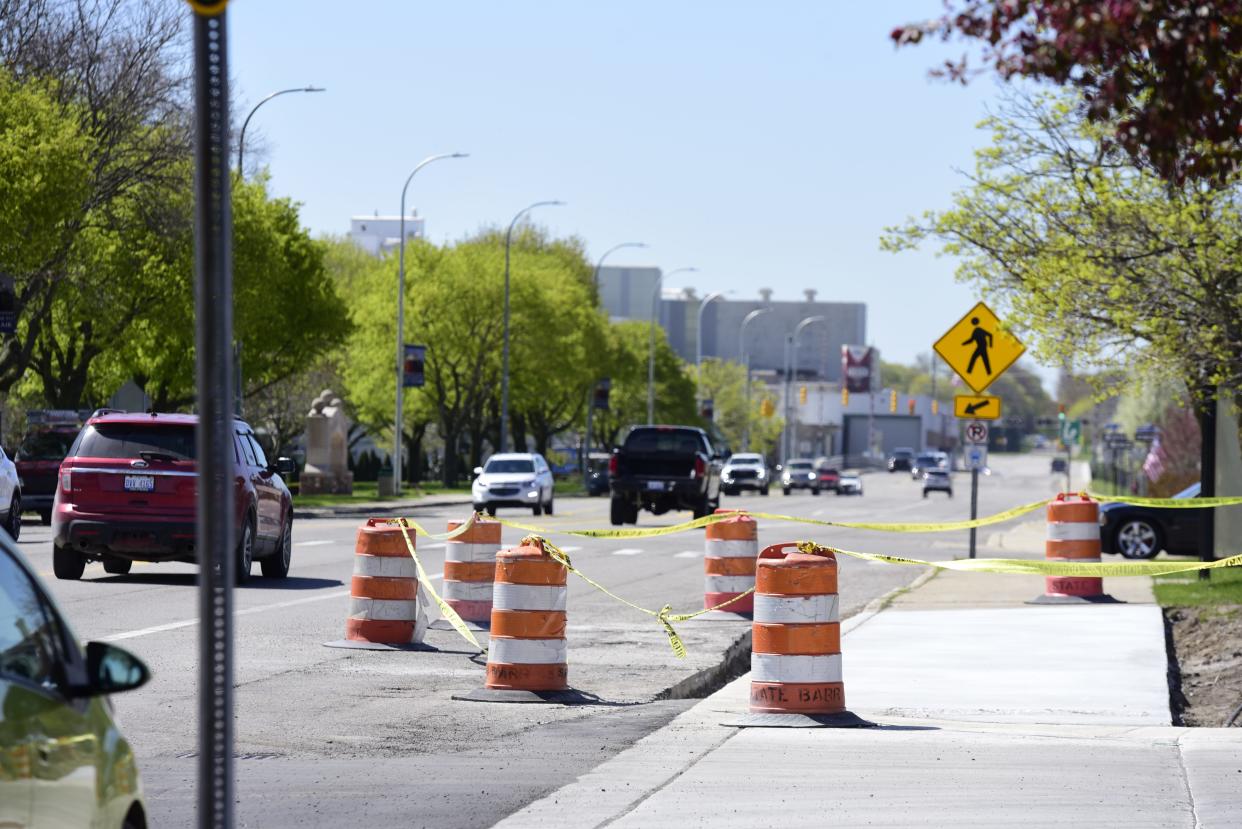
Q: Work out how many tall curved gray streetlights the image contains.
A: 8